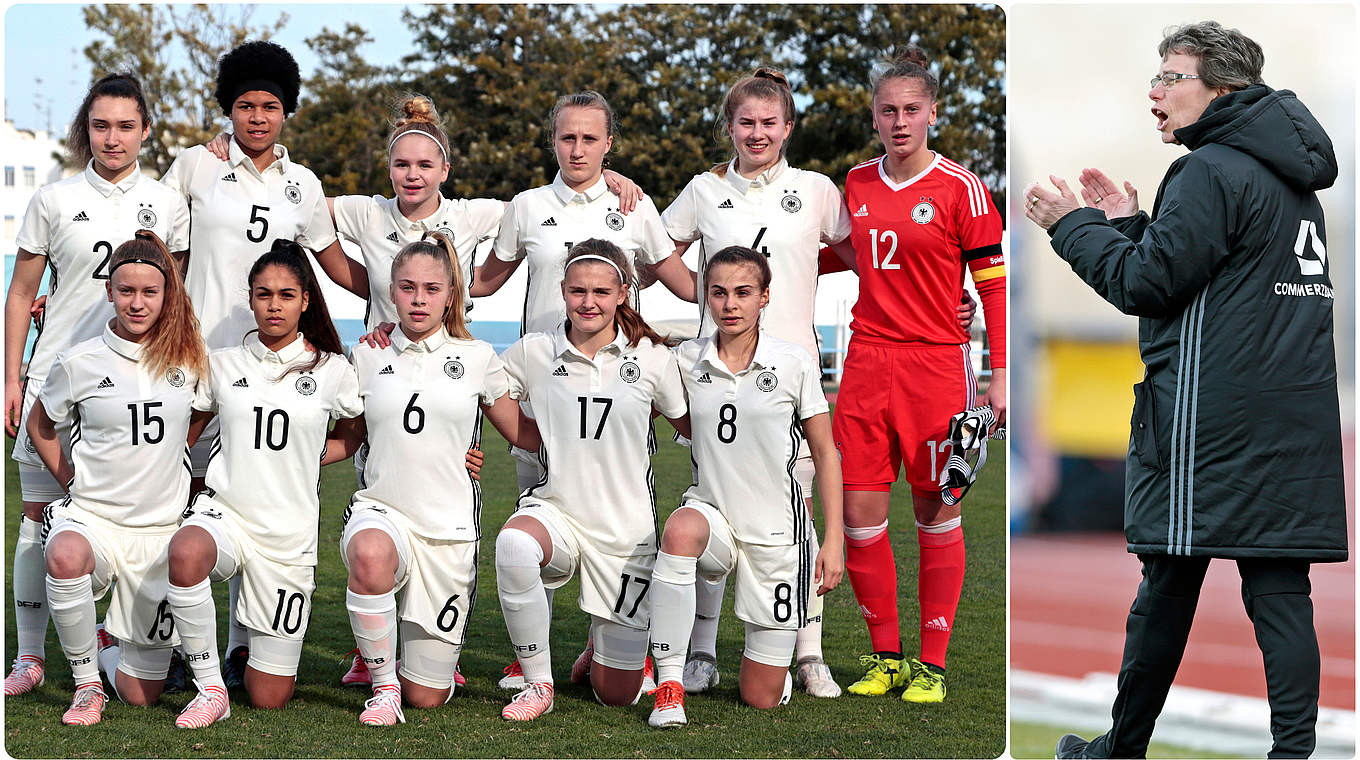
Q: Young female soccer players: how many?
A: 11